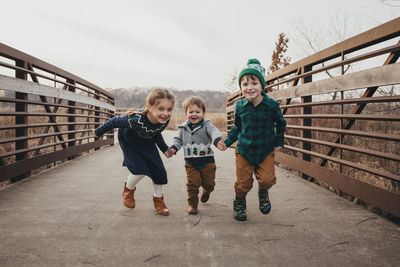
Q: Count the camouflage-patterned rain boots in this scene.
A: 2